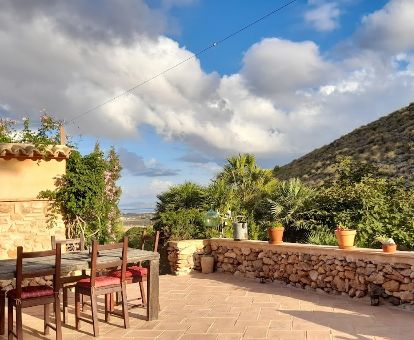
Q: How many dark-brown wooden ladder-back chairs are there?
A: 4